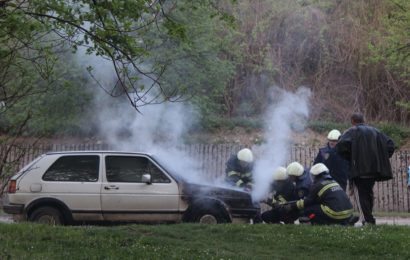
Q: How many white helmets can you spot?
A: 5